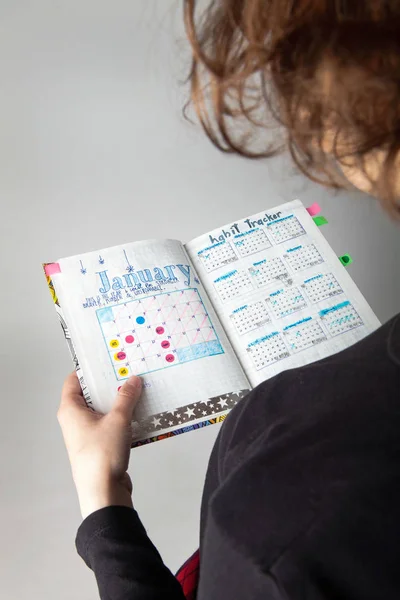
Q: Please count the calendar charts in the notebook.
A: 13